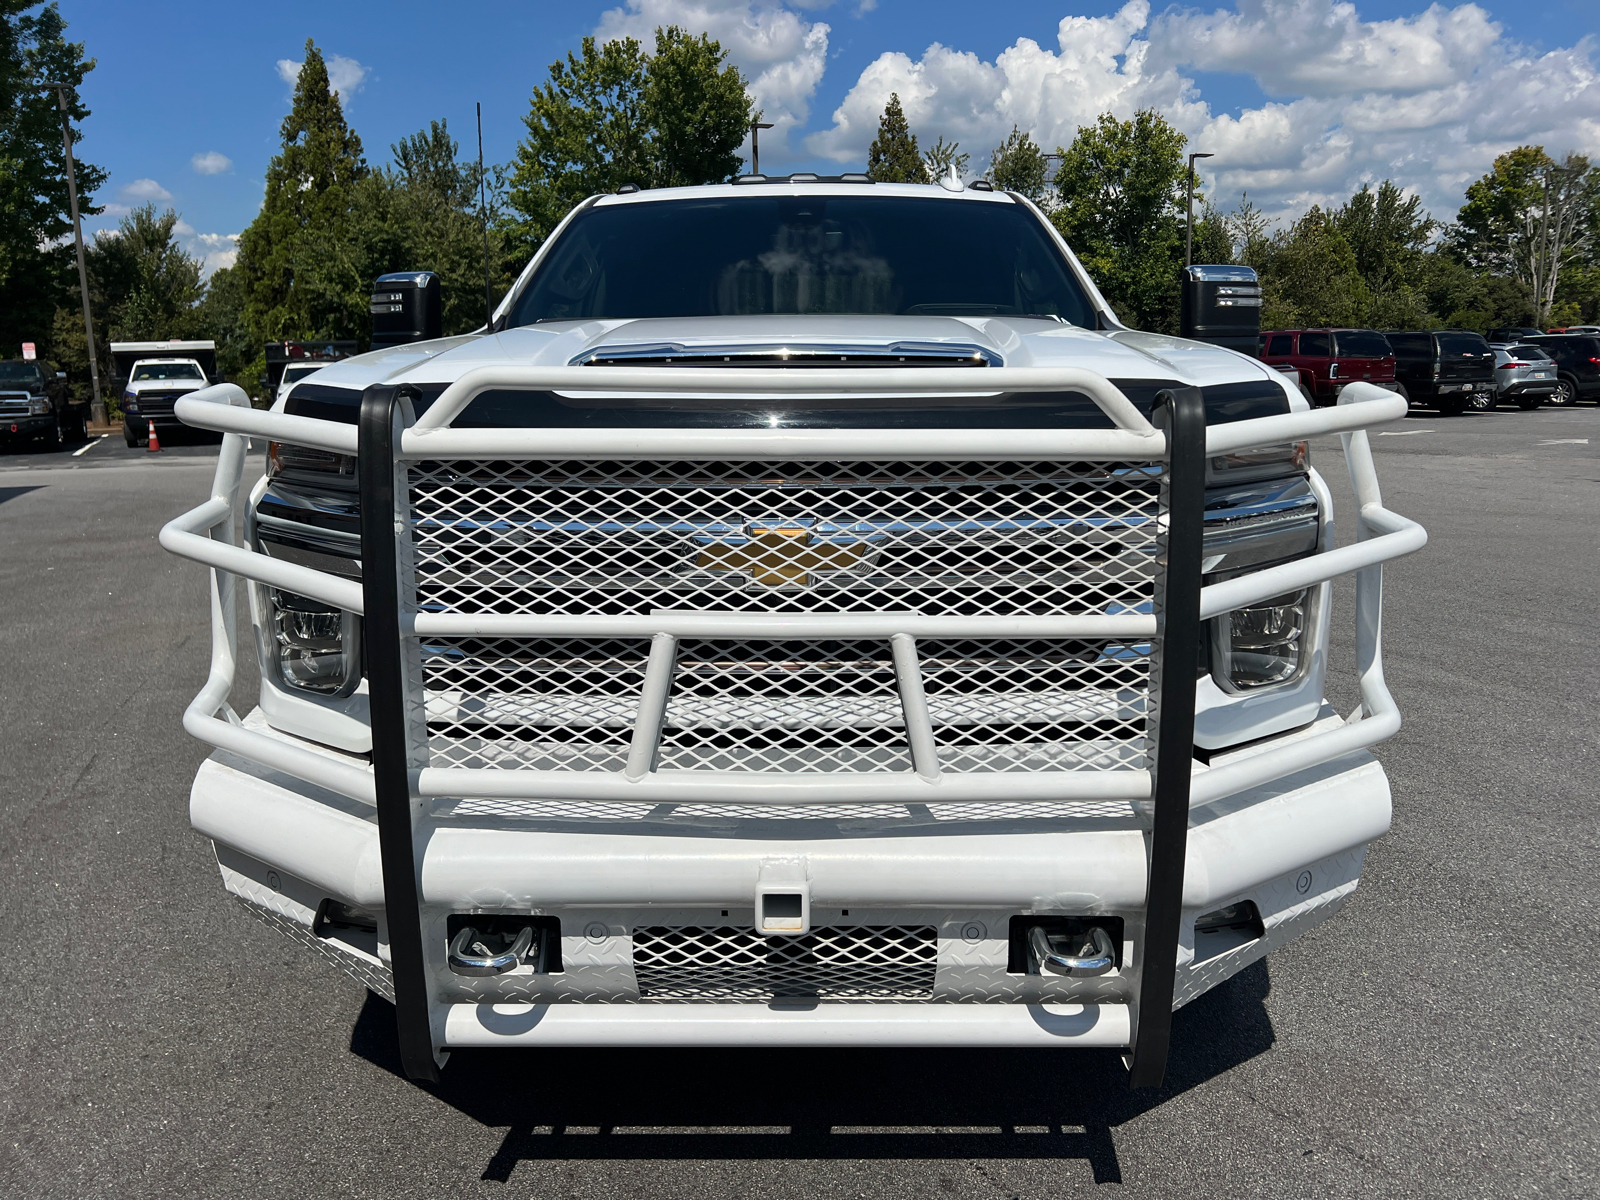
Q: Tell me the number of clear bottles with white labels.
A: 0